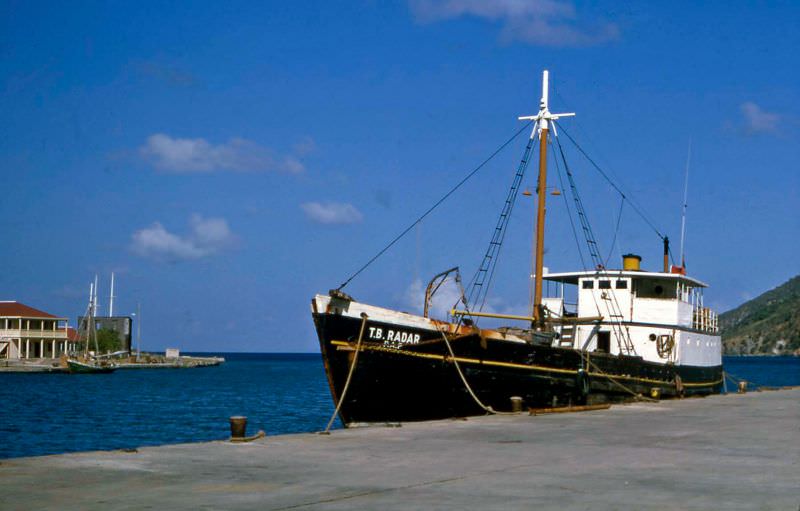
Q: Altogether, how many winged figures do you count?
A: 0